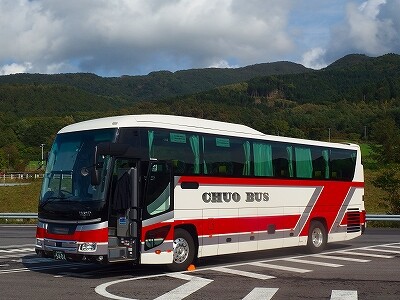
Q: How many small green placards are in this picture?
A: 2